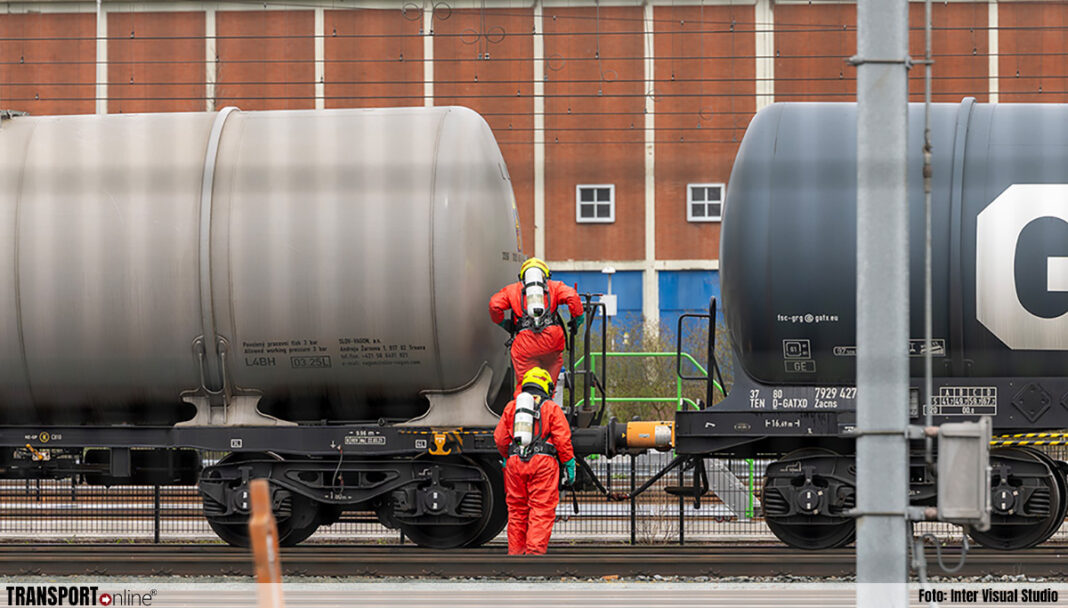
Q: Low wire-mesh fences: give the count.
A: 1